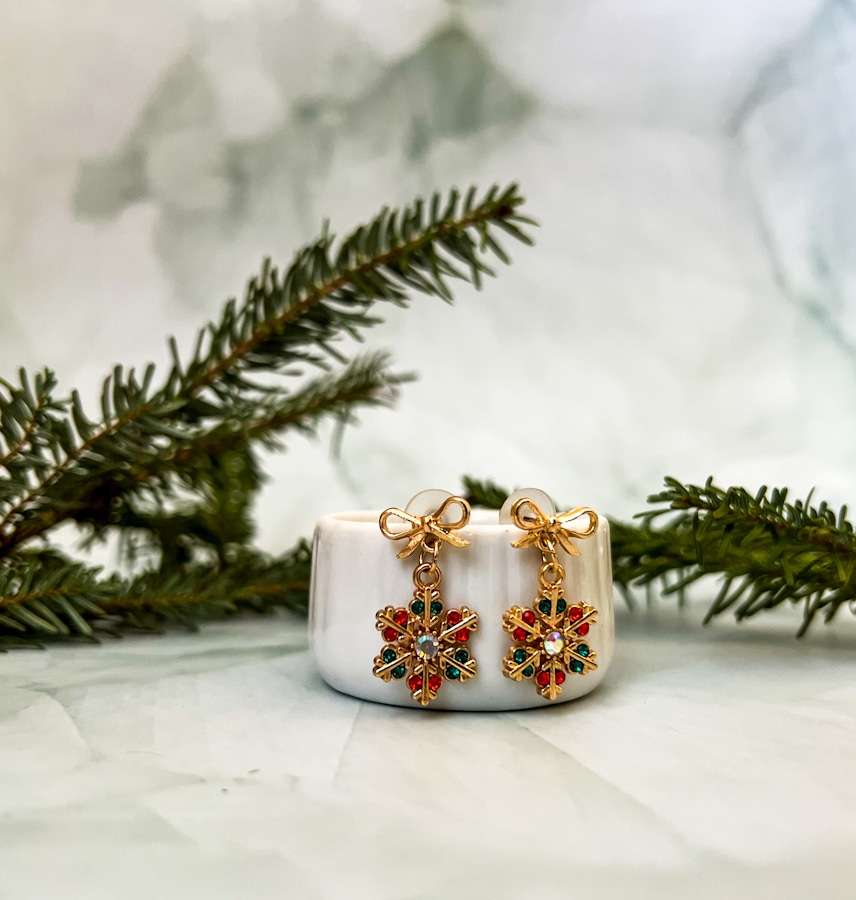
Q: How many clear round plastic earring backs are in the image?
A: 2